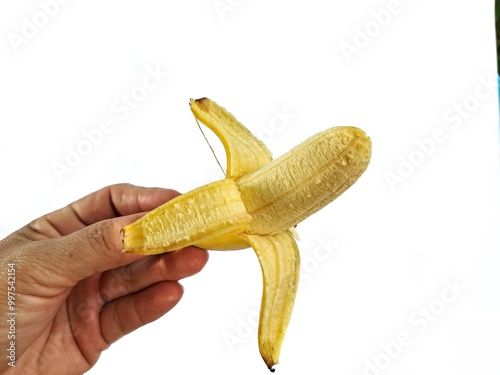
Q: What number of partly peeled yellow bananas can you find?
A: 1